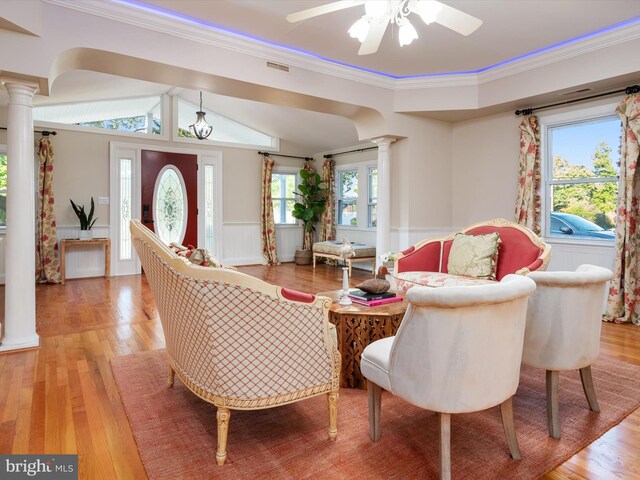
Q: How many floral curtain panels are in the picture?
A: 6